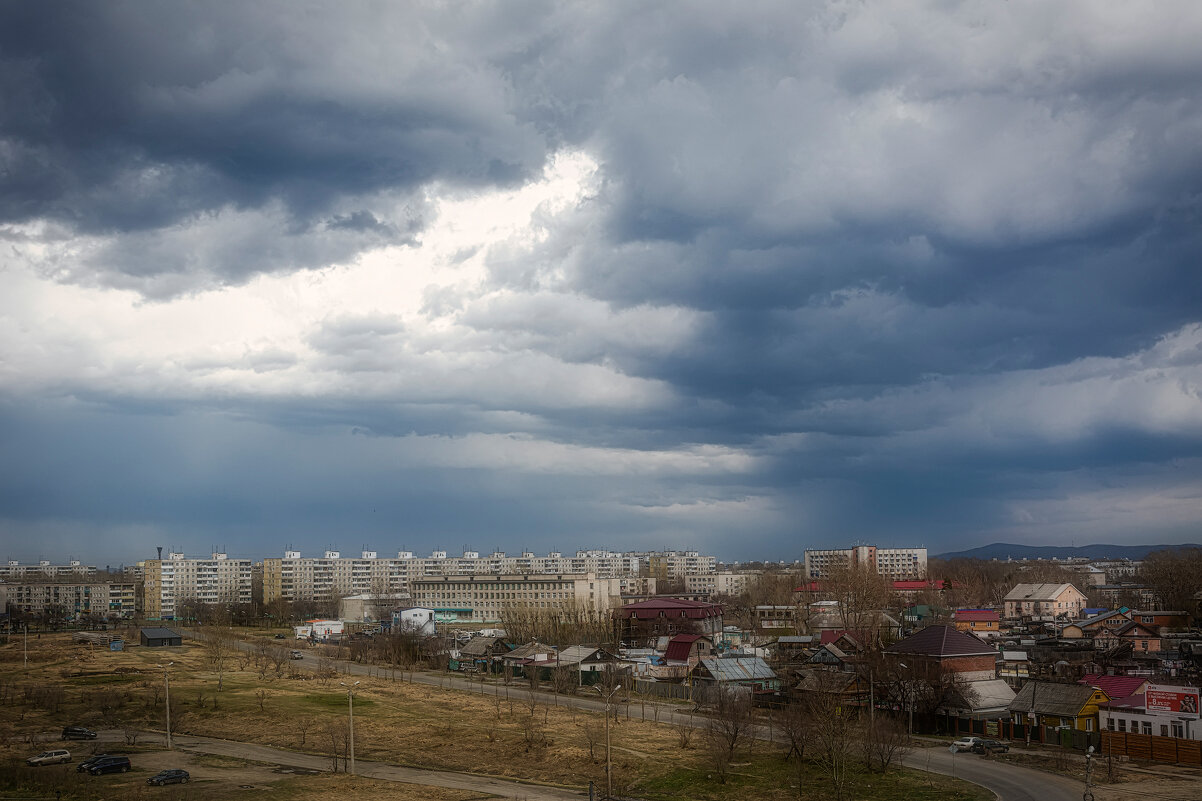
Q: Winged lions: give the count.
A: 0